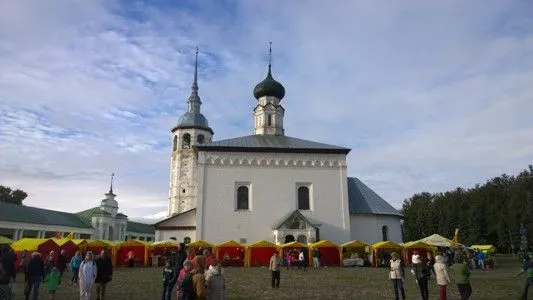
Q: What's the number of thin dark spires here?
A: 3